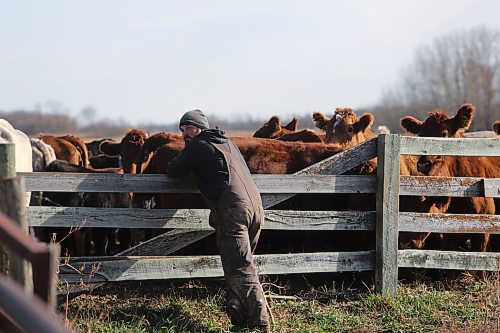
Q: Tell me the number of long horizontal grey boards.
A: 7